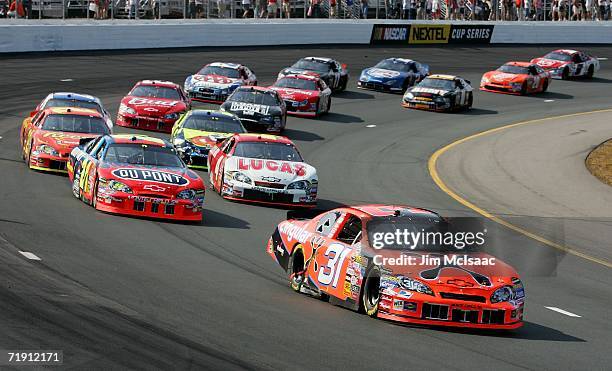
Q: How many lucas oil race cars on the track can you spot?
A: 1